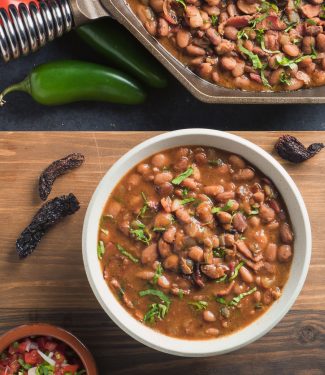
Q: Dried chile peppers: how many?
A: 3